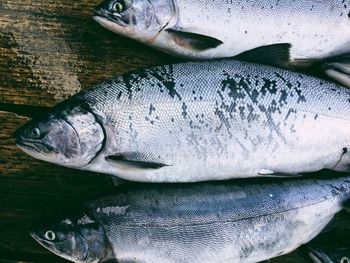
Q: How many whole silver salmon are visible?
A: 3